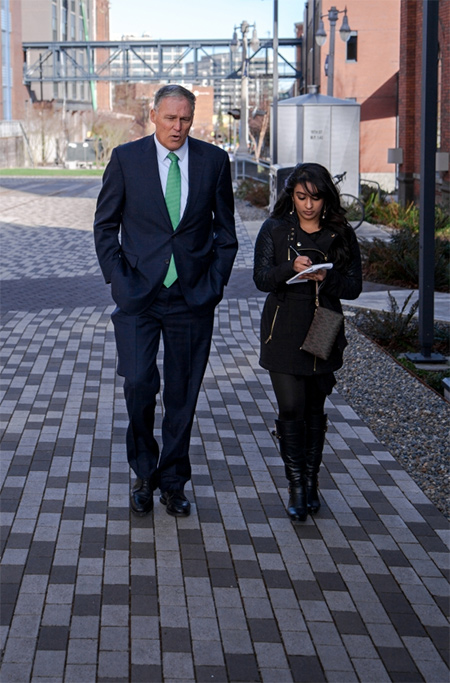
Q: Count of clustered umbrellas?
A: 0